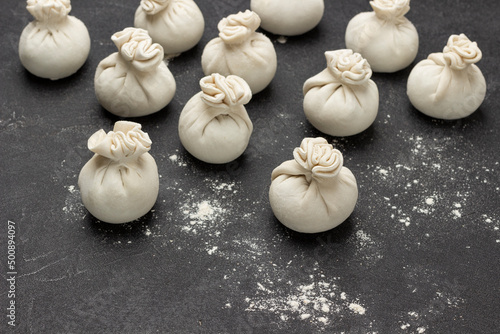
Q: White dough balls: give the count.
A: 11